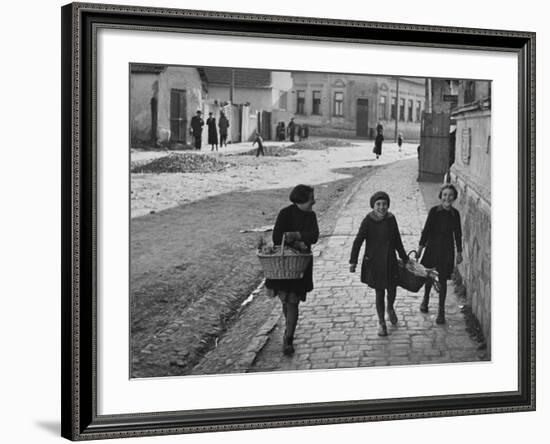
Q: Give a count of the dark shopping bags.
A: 1